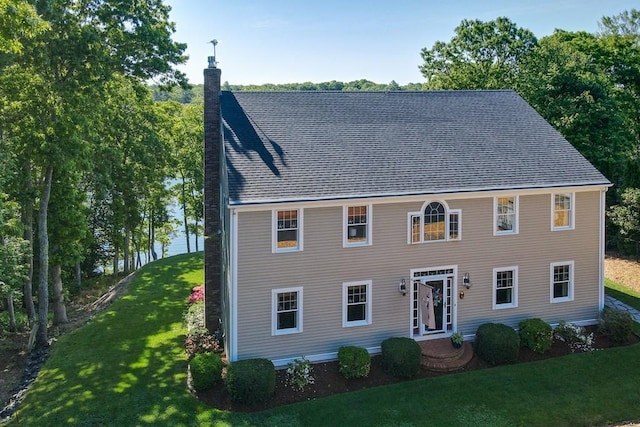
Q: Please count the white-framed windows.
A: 9